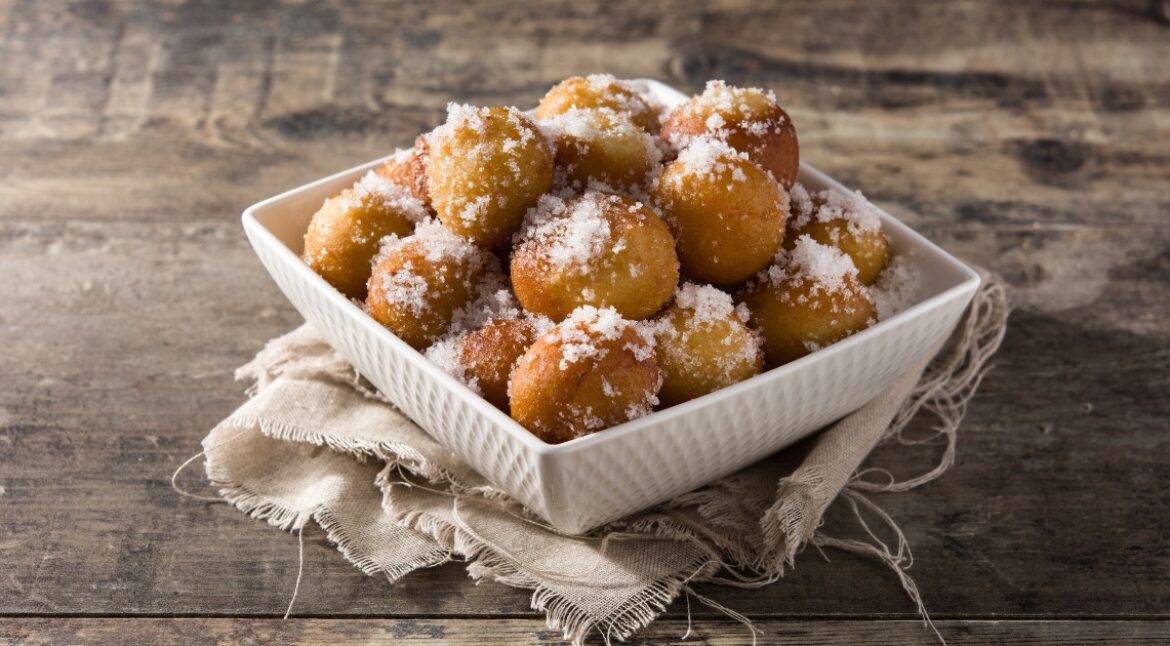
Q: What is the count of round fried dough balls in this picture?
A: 14